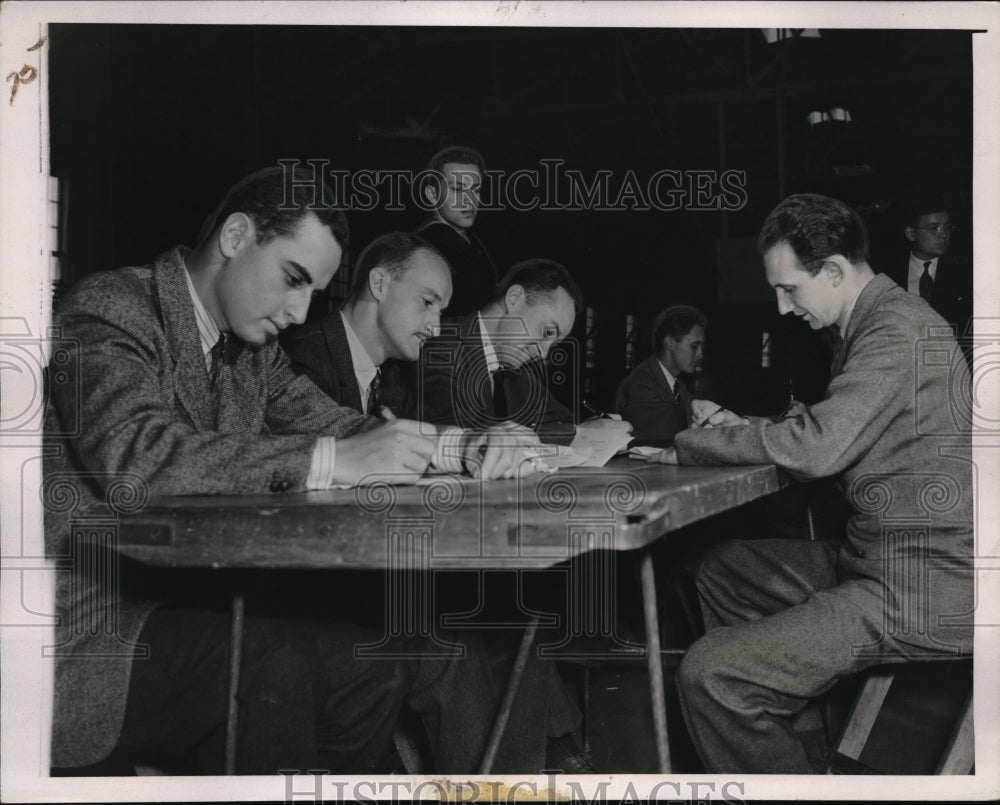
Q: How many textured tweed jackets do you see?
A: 2